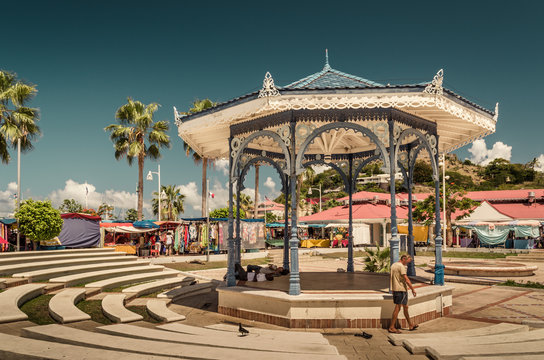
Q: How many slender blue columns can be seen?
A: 8